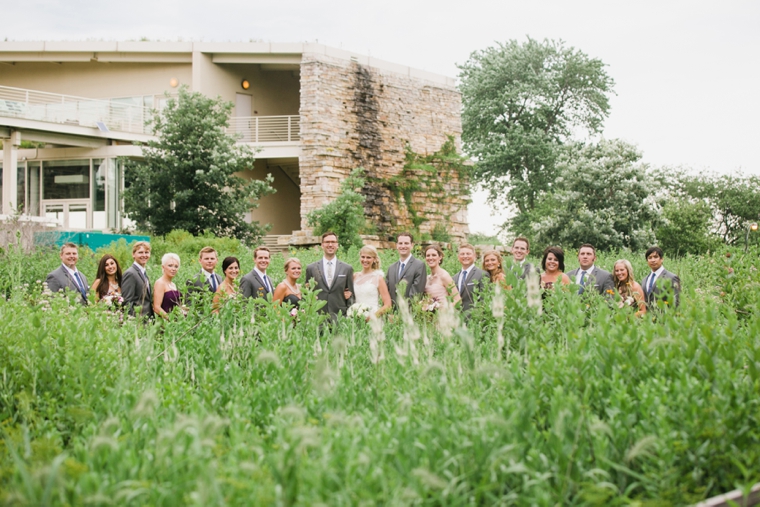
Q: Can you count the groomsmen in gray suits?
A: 9